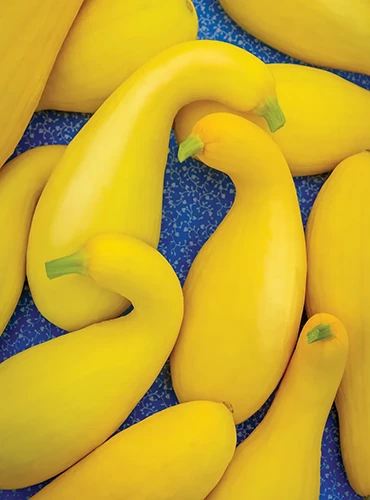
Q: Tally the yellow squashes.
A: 11